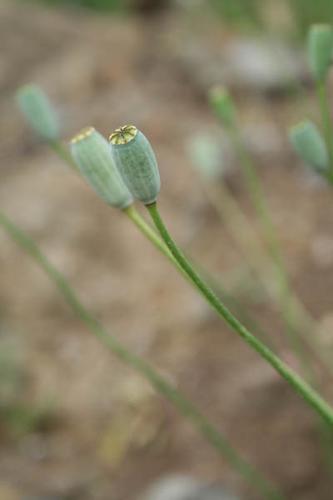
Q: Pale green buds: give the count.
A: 7